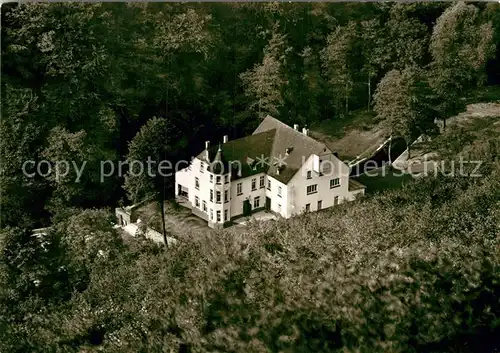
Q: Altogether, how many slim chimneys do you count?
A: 4